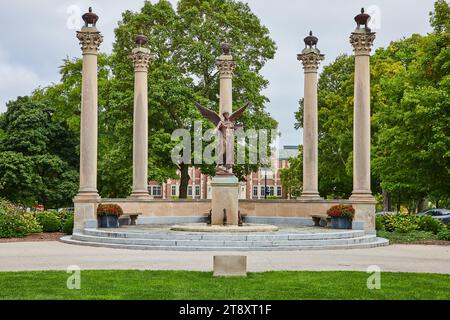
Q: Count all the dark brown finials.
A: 5